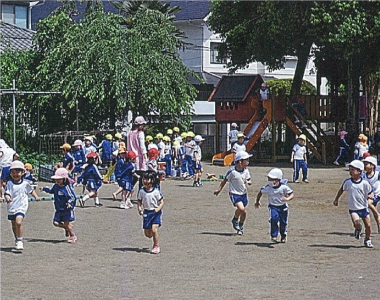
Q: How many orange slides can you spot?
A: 1